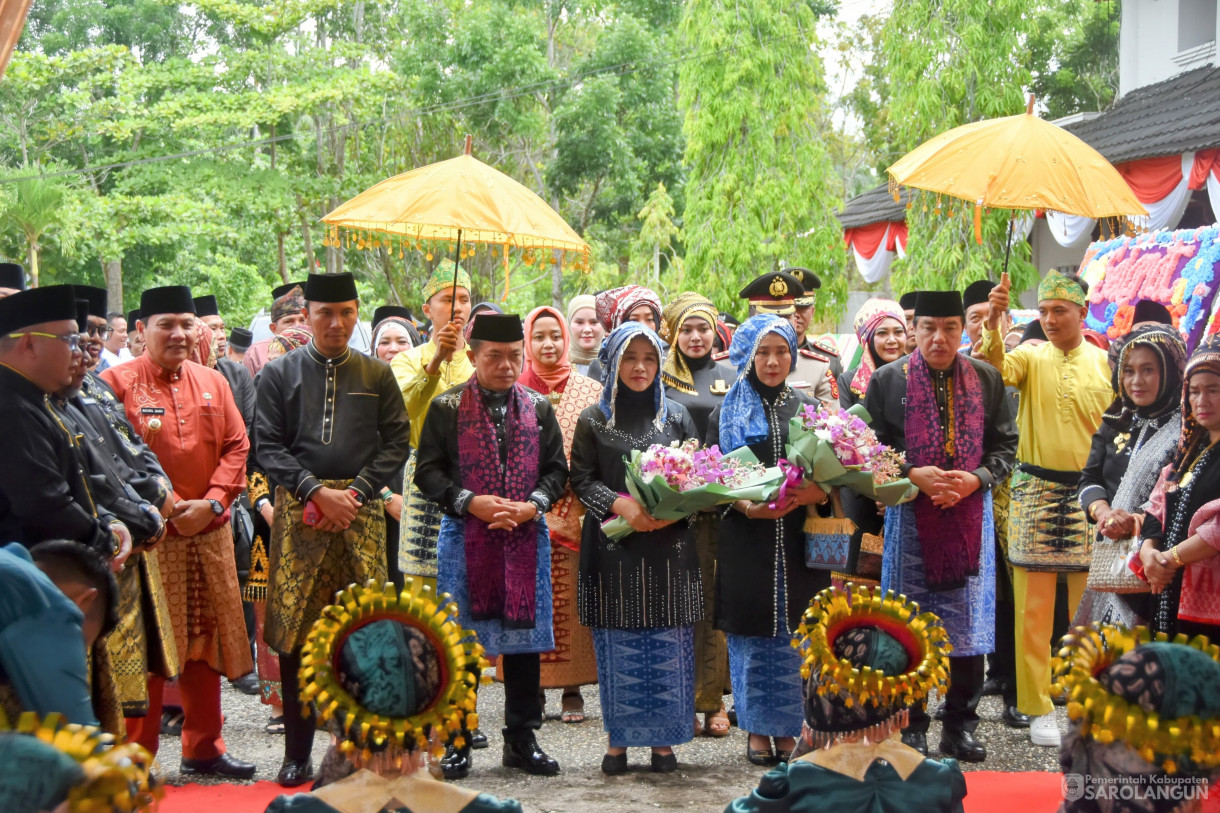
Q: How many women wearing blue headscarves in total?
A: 2